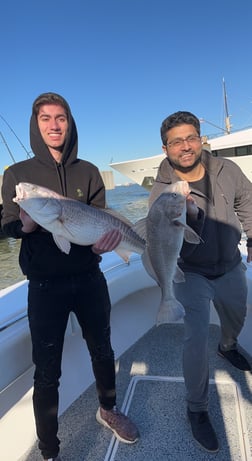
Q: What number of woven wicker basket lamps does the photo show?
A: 0